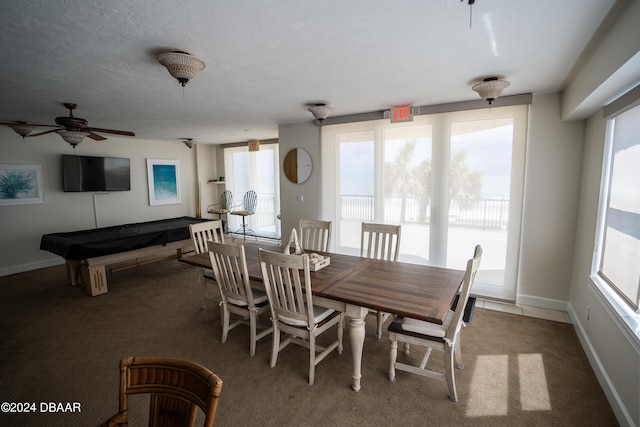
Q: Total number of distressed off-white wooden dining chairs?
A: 6